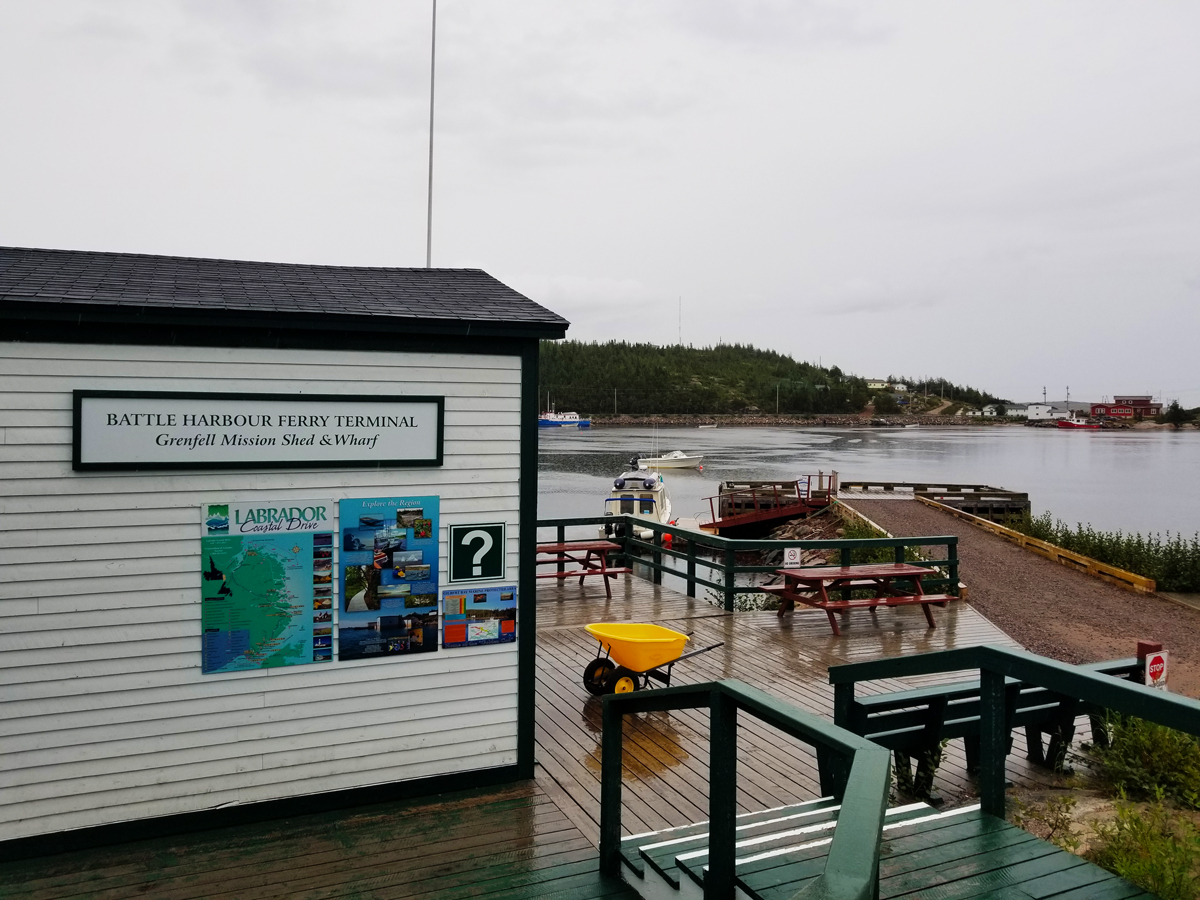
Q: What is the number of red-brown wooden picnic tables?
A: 2